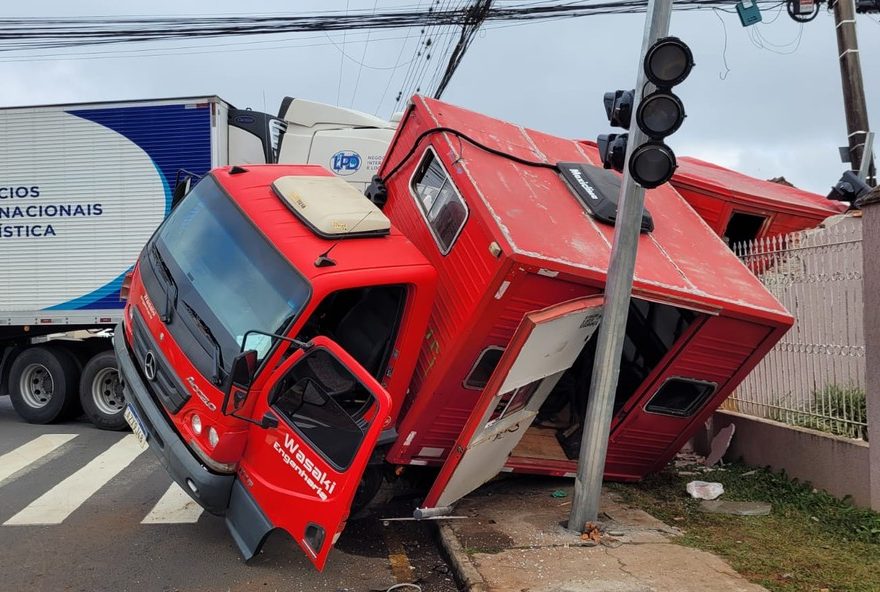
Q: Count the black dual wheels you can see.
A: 2